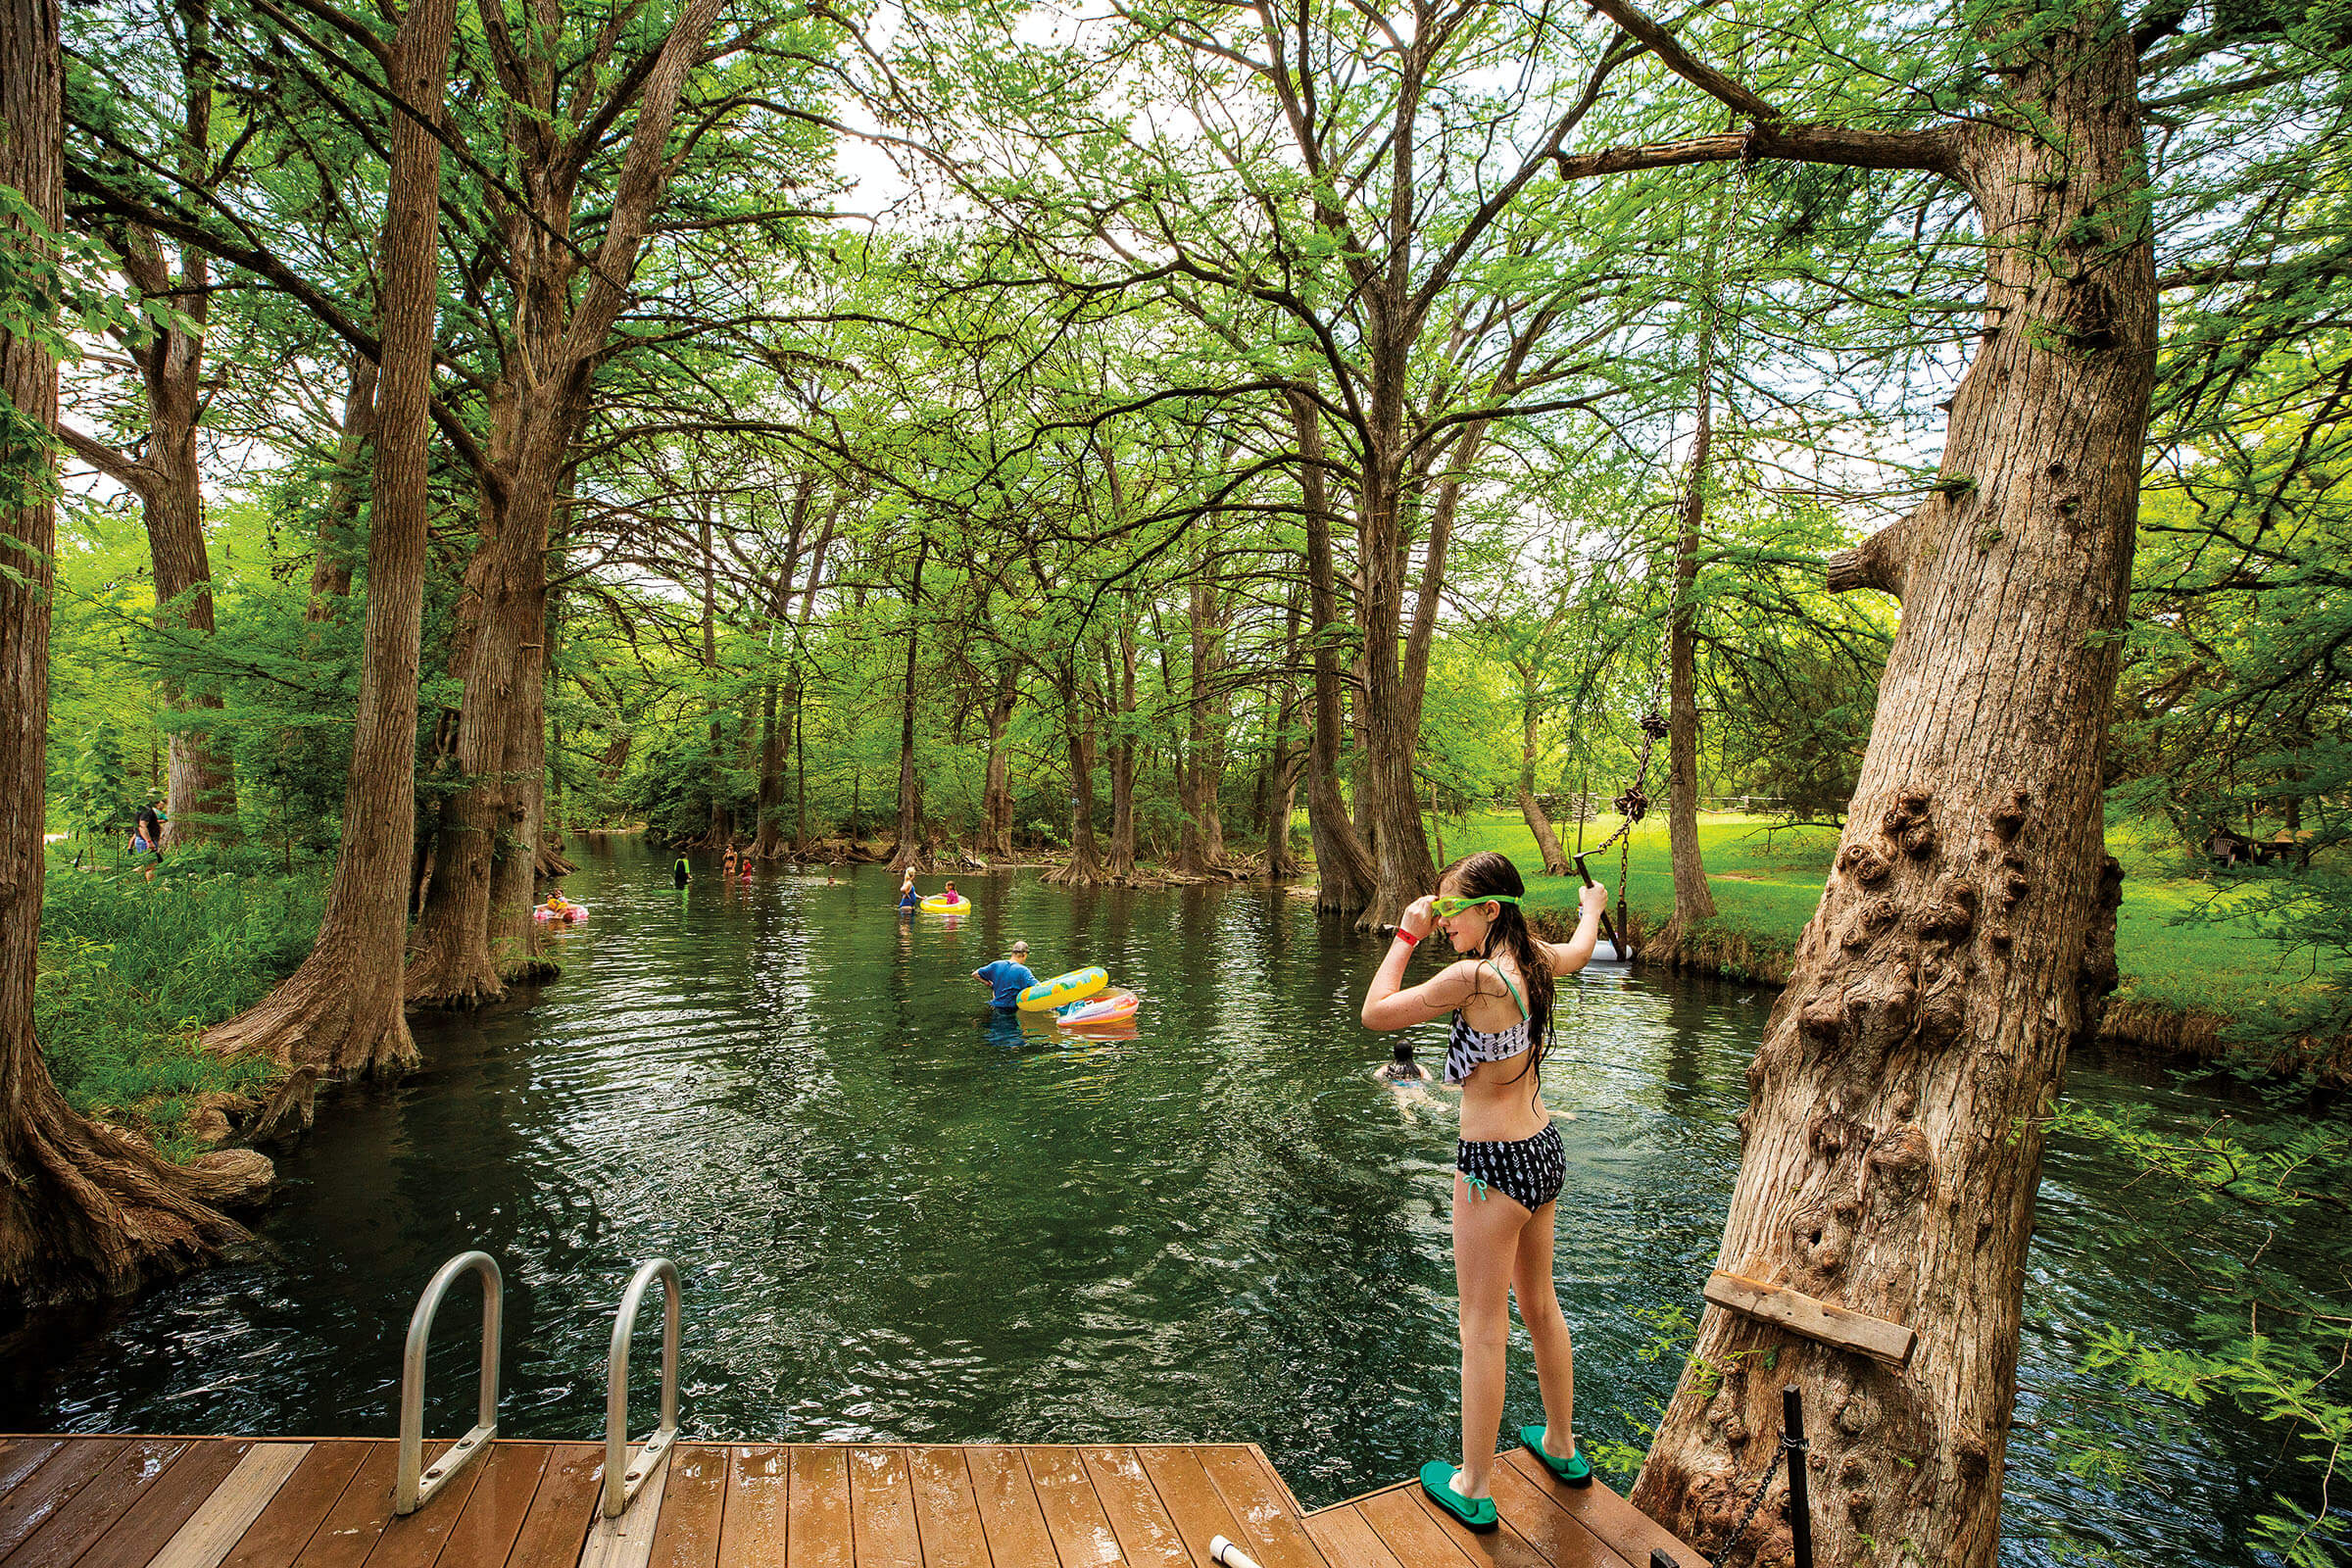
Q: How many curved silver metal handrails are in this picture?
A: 2